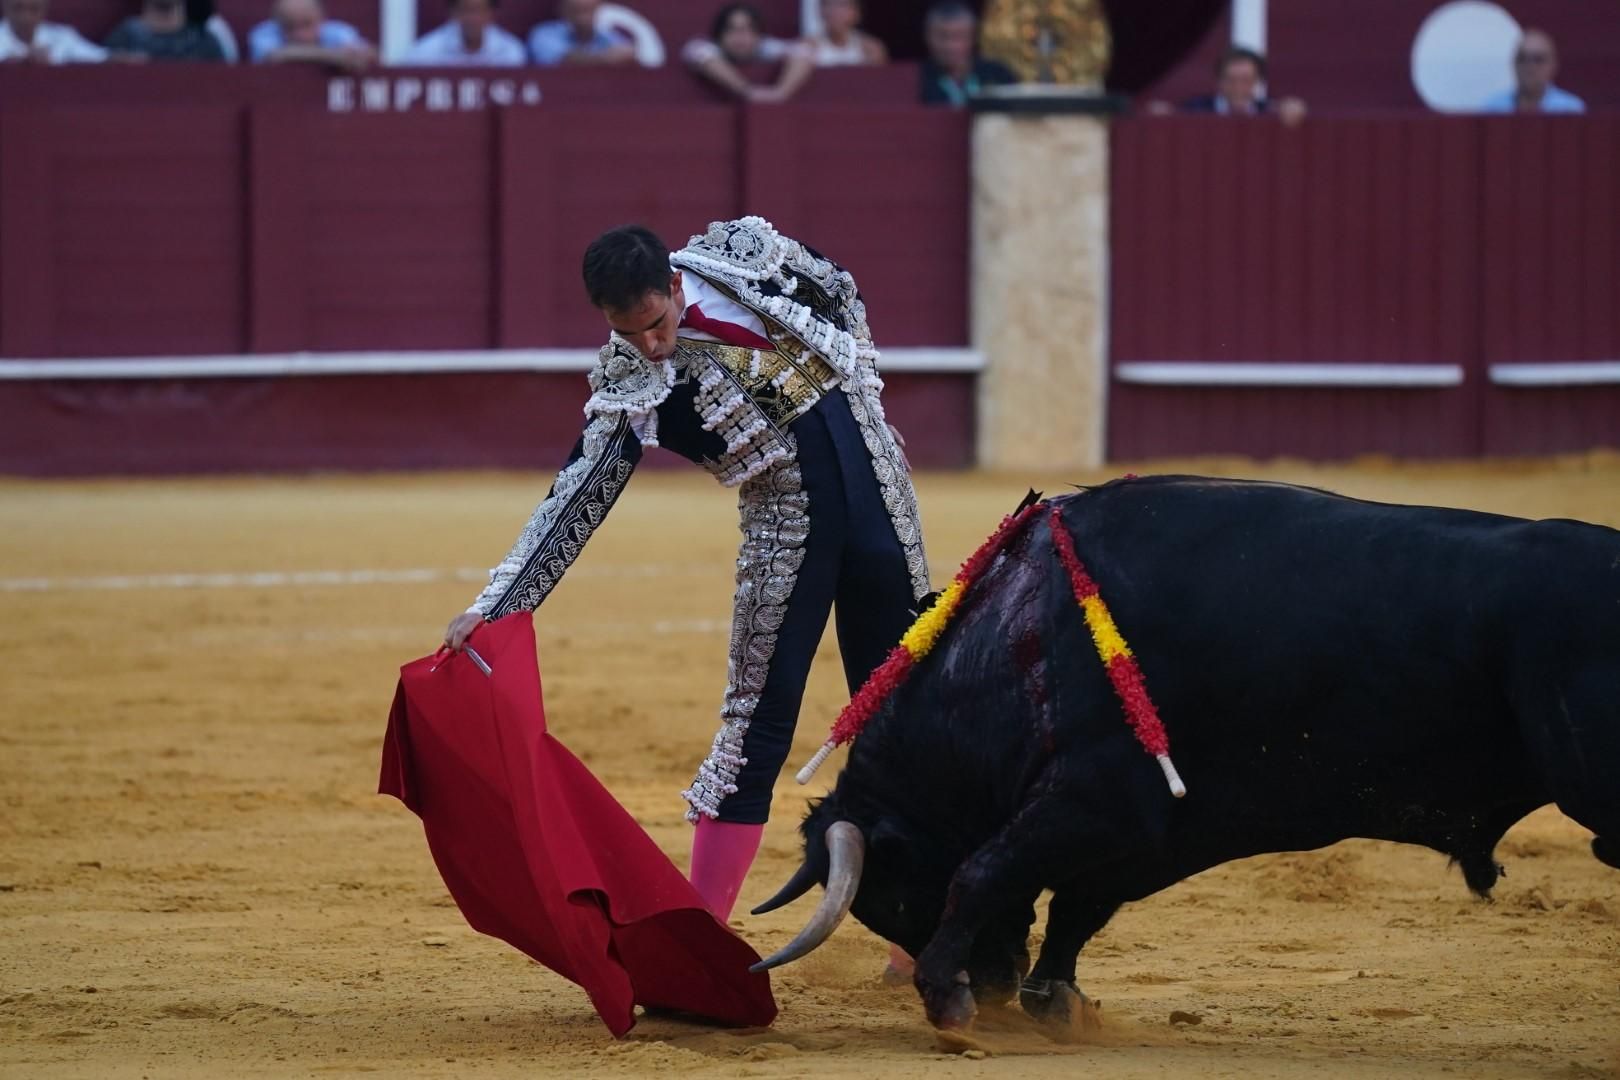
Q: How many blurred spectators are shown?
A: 10